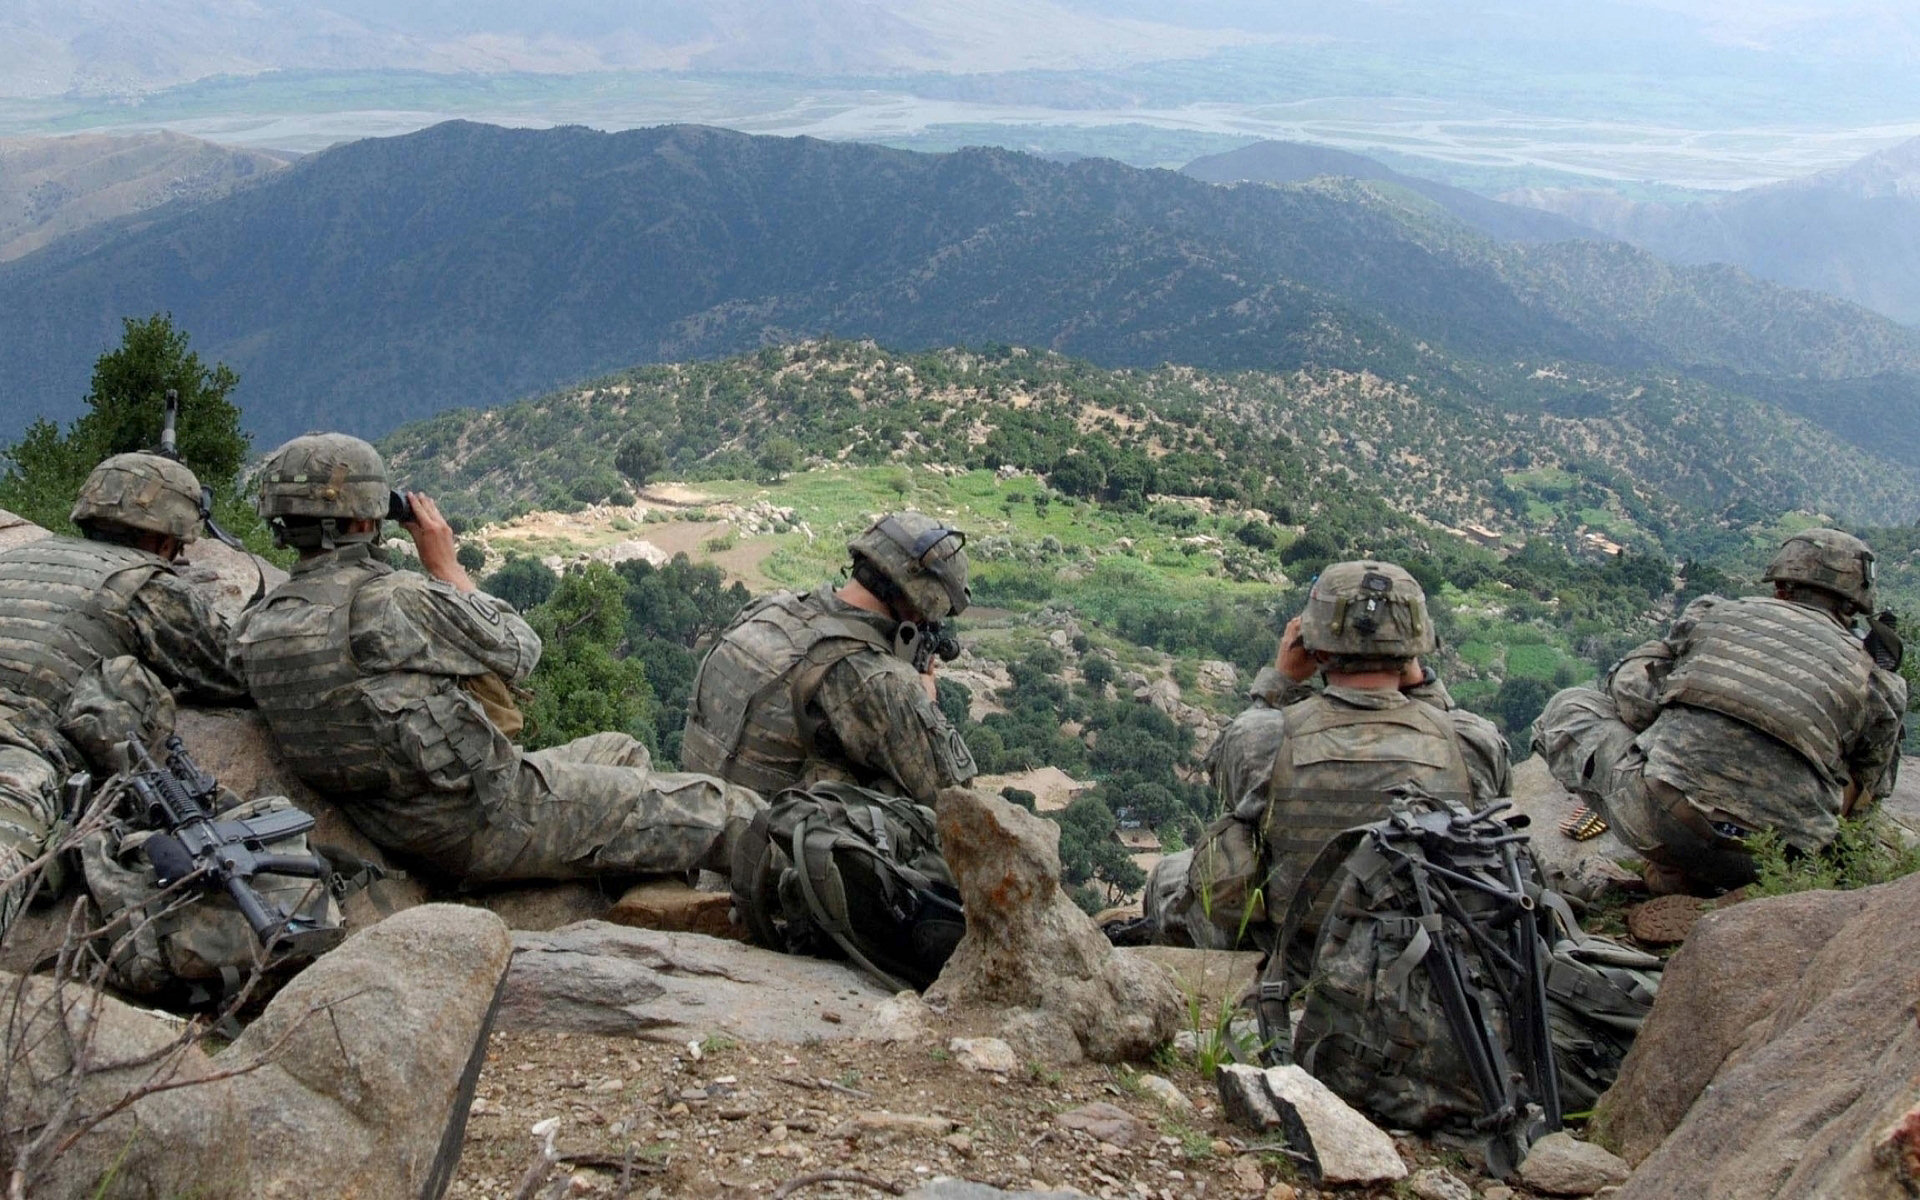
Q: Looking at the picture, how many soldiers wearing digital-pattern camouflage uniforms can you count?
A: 5